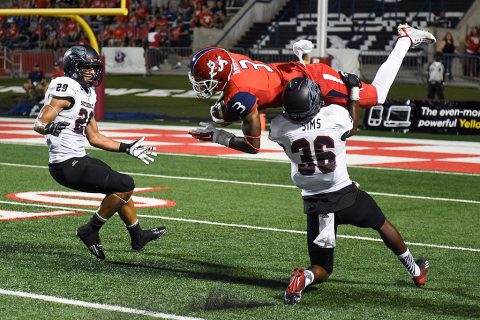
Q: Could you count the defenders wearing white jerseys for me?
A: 2